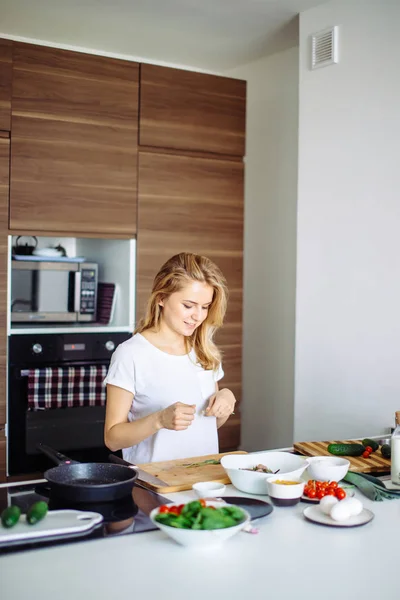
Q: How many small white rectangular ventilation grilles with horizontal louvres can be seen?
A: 1